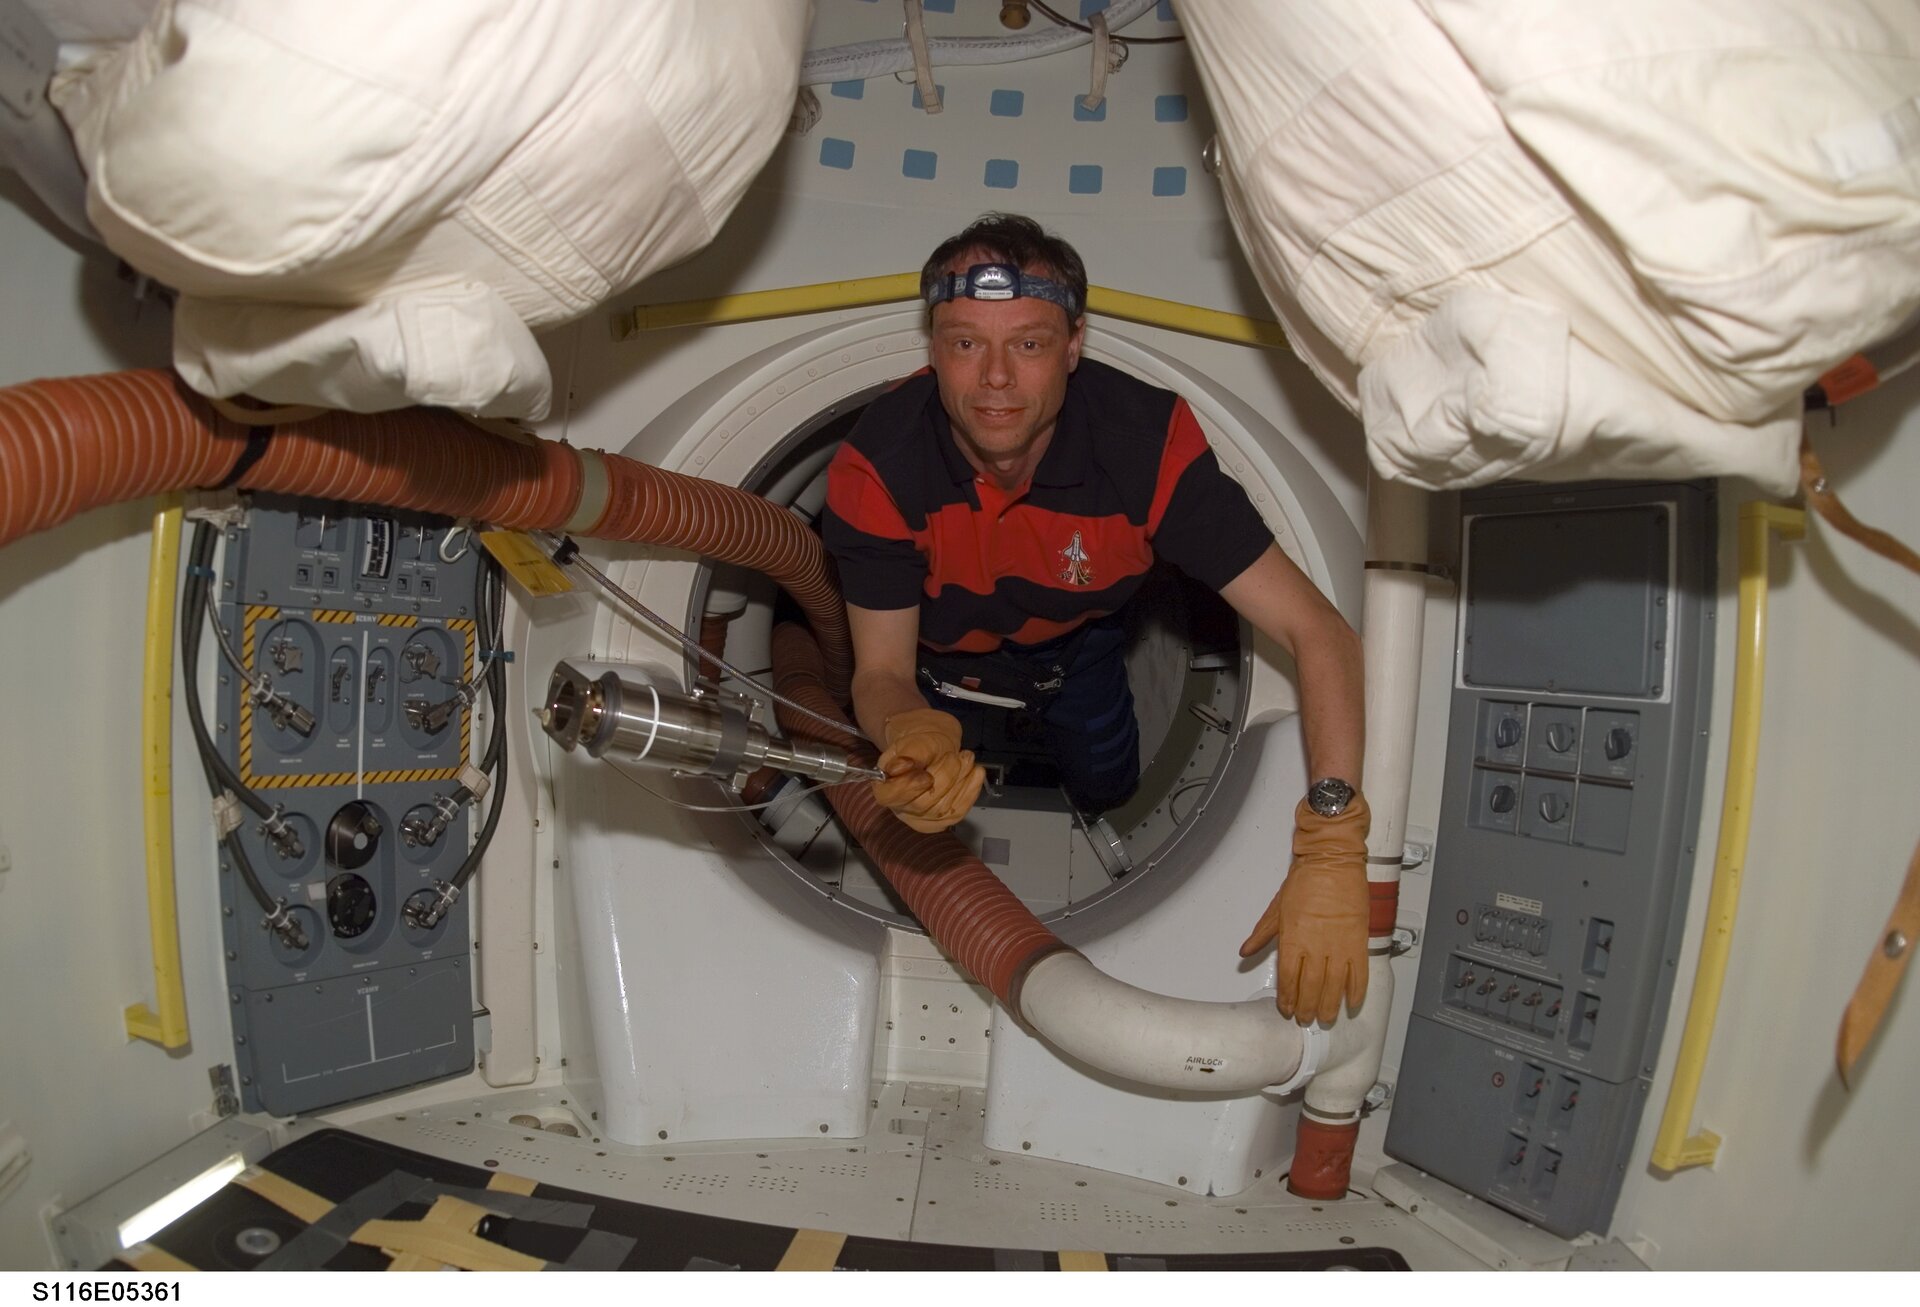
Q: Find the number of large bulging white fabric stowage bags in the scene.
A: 2